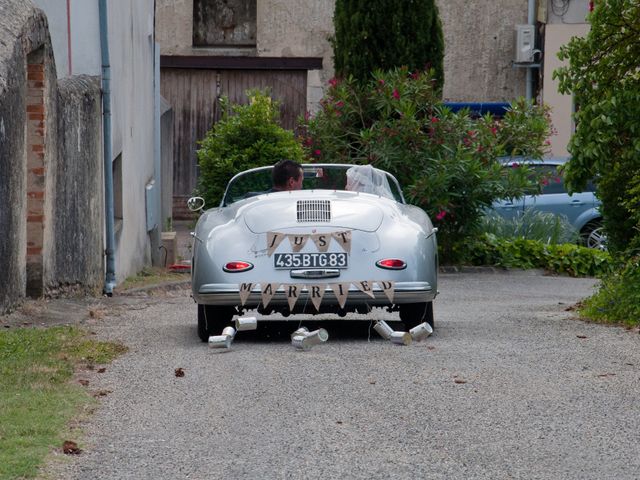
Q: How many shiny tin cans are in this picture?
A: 9